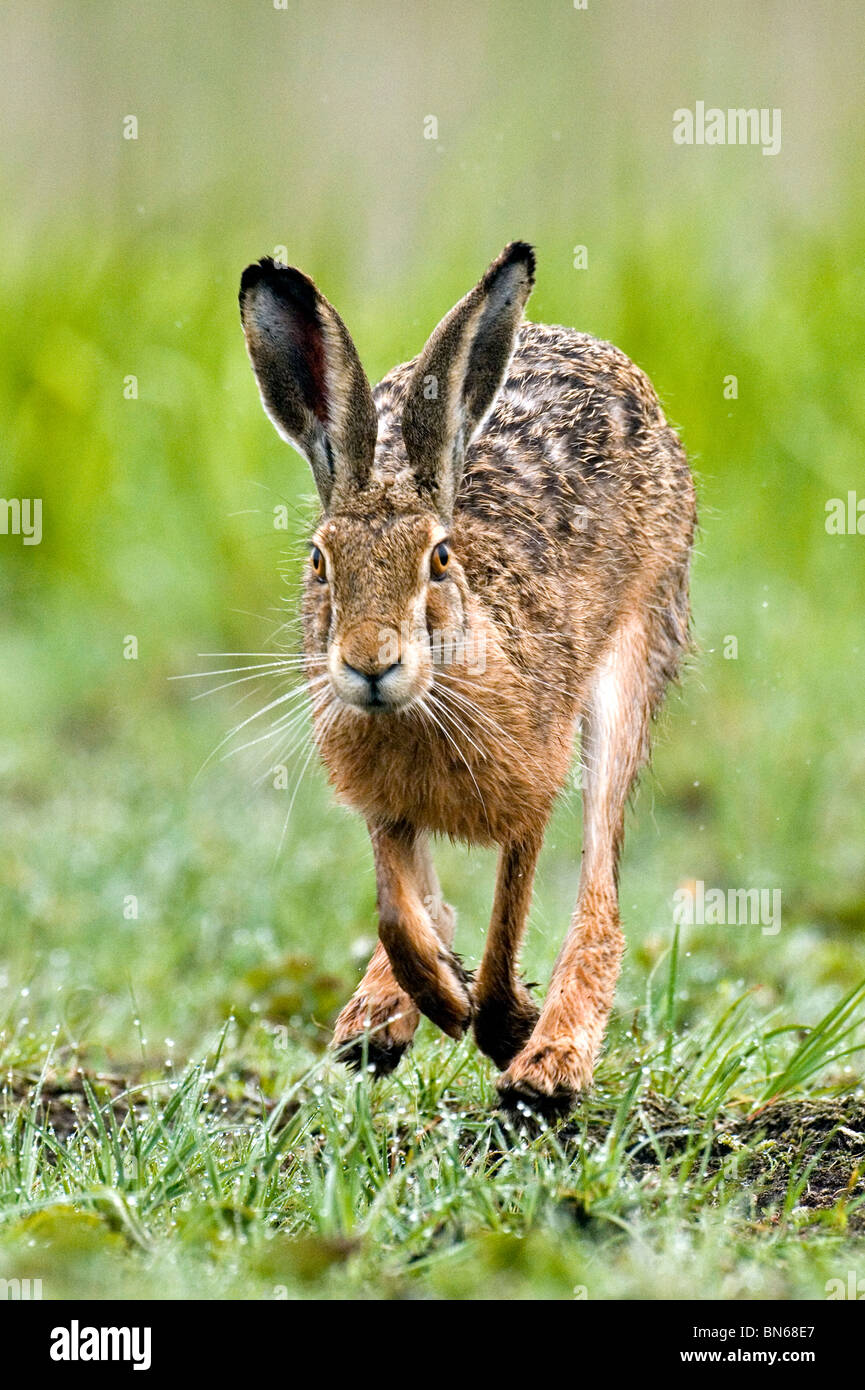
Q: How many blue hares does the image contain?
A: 0